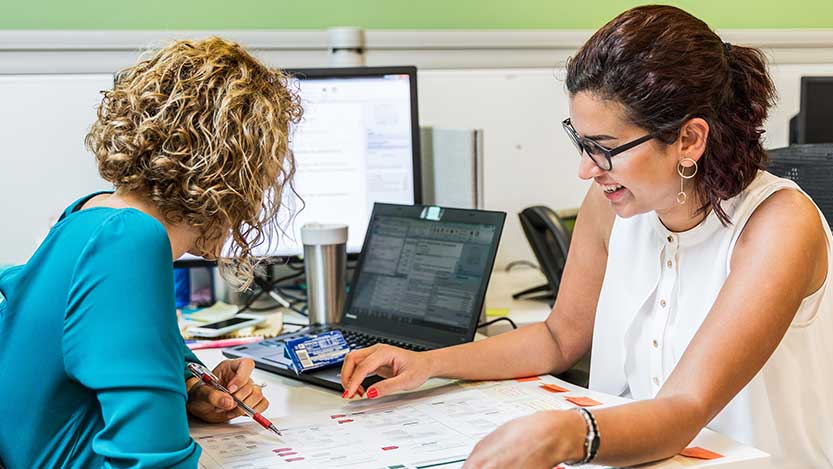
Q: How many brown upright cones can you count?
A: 0